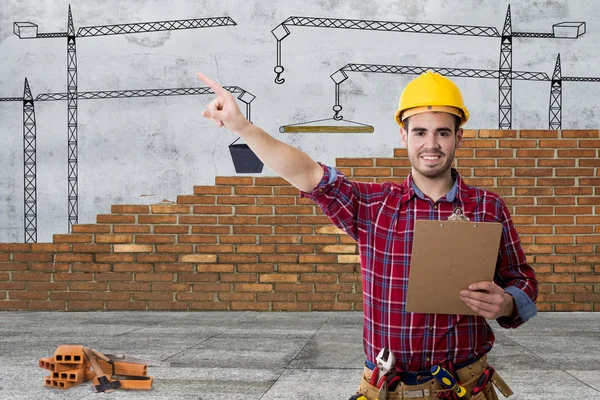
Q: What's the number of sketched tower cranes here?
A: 4